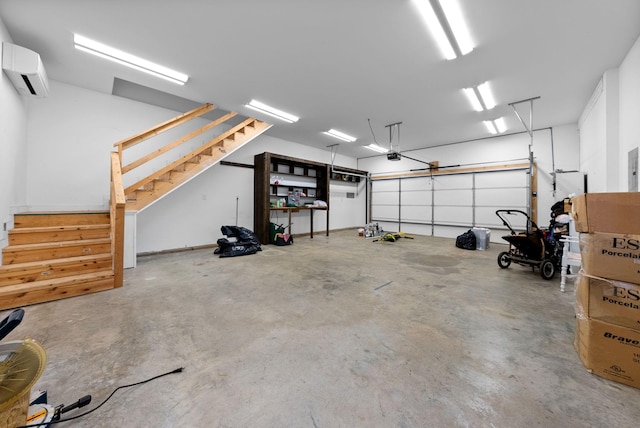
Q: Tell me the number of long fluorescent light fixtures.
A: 7